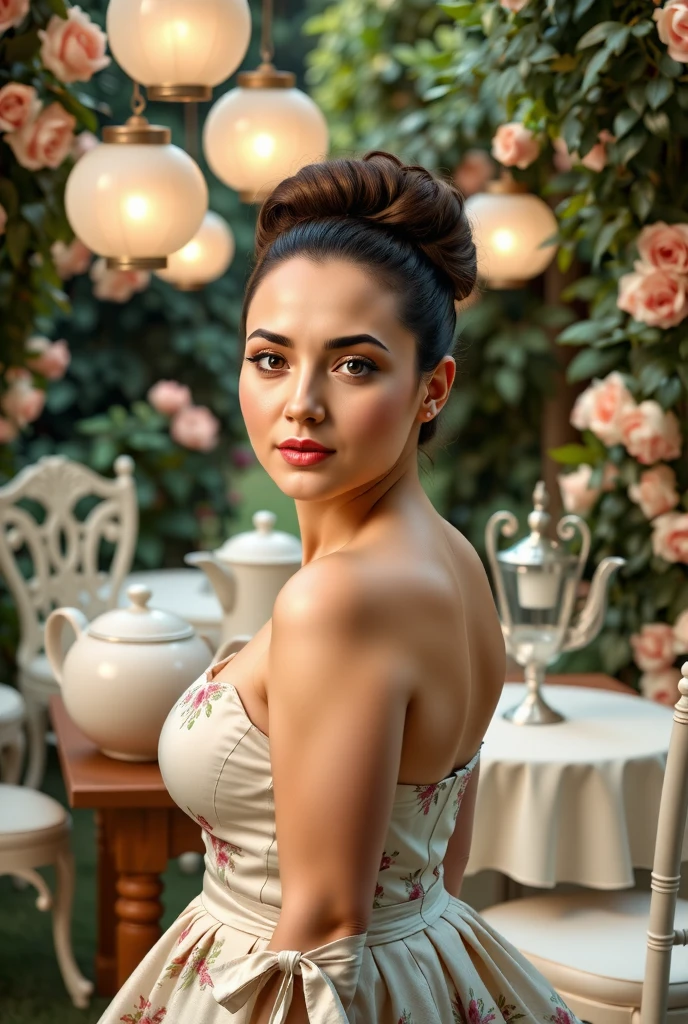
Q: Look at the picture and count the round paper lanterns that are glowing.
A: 5